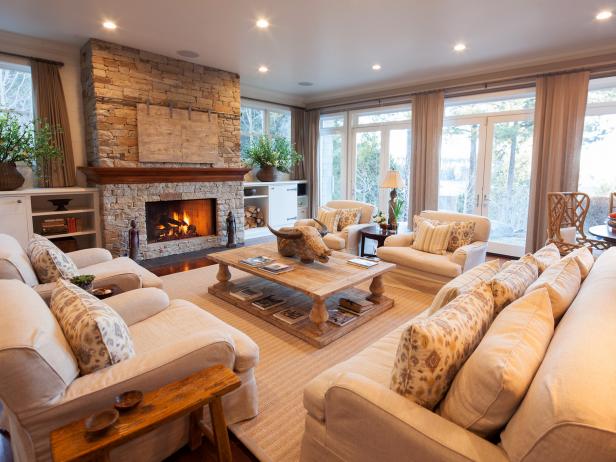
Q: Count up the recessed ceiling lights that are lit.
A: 6